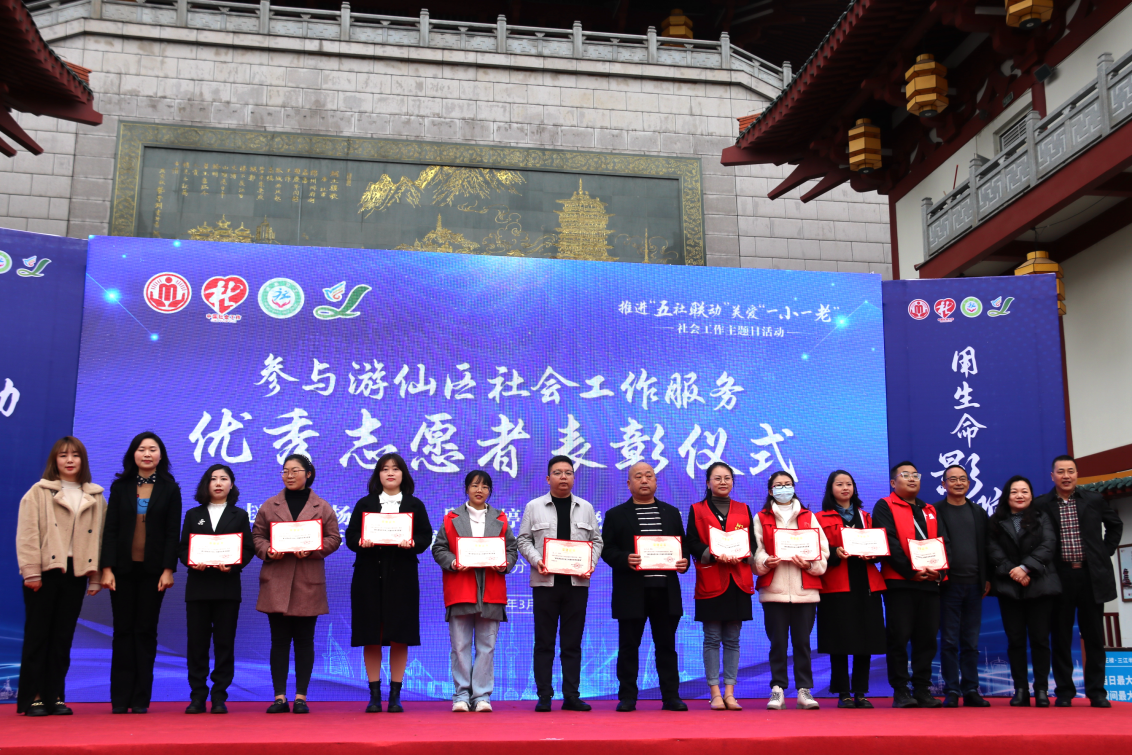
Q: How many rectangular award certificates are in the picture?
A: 10